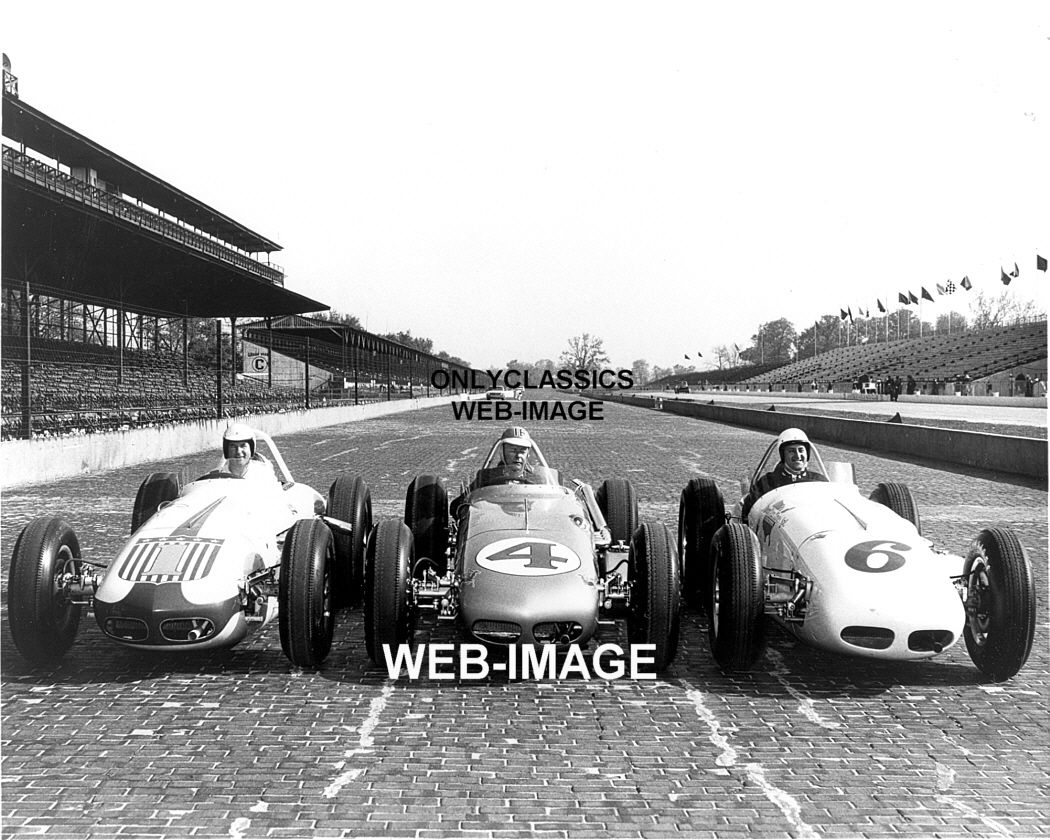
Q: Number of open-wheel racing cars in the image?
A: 3